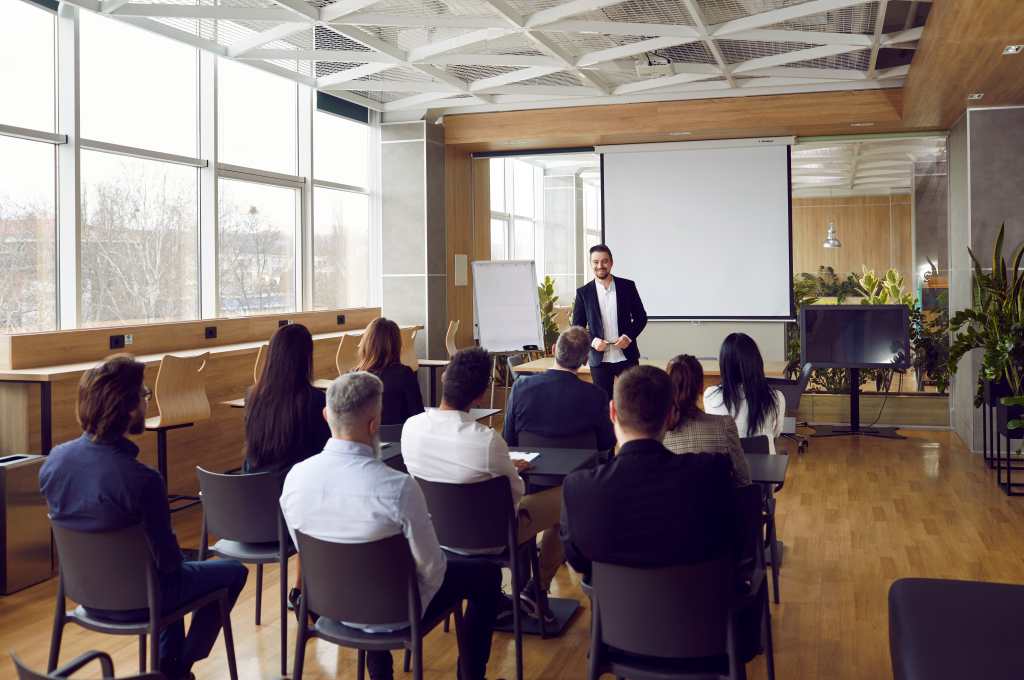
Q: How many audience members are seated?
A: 9